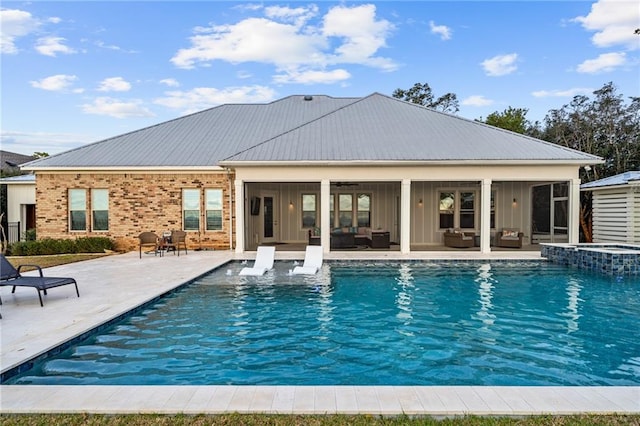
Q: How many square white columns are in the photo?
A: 5